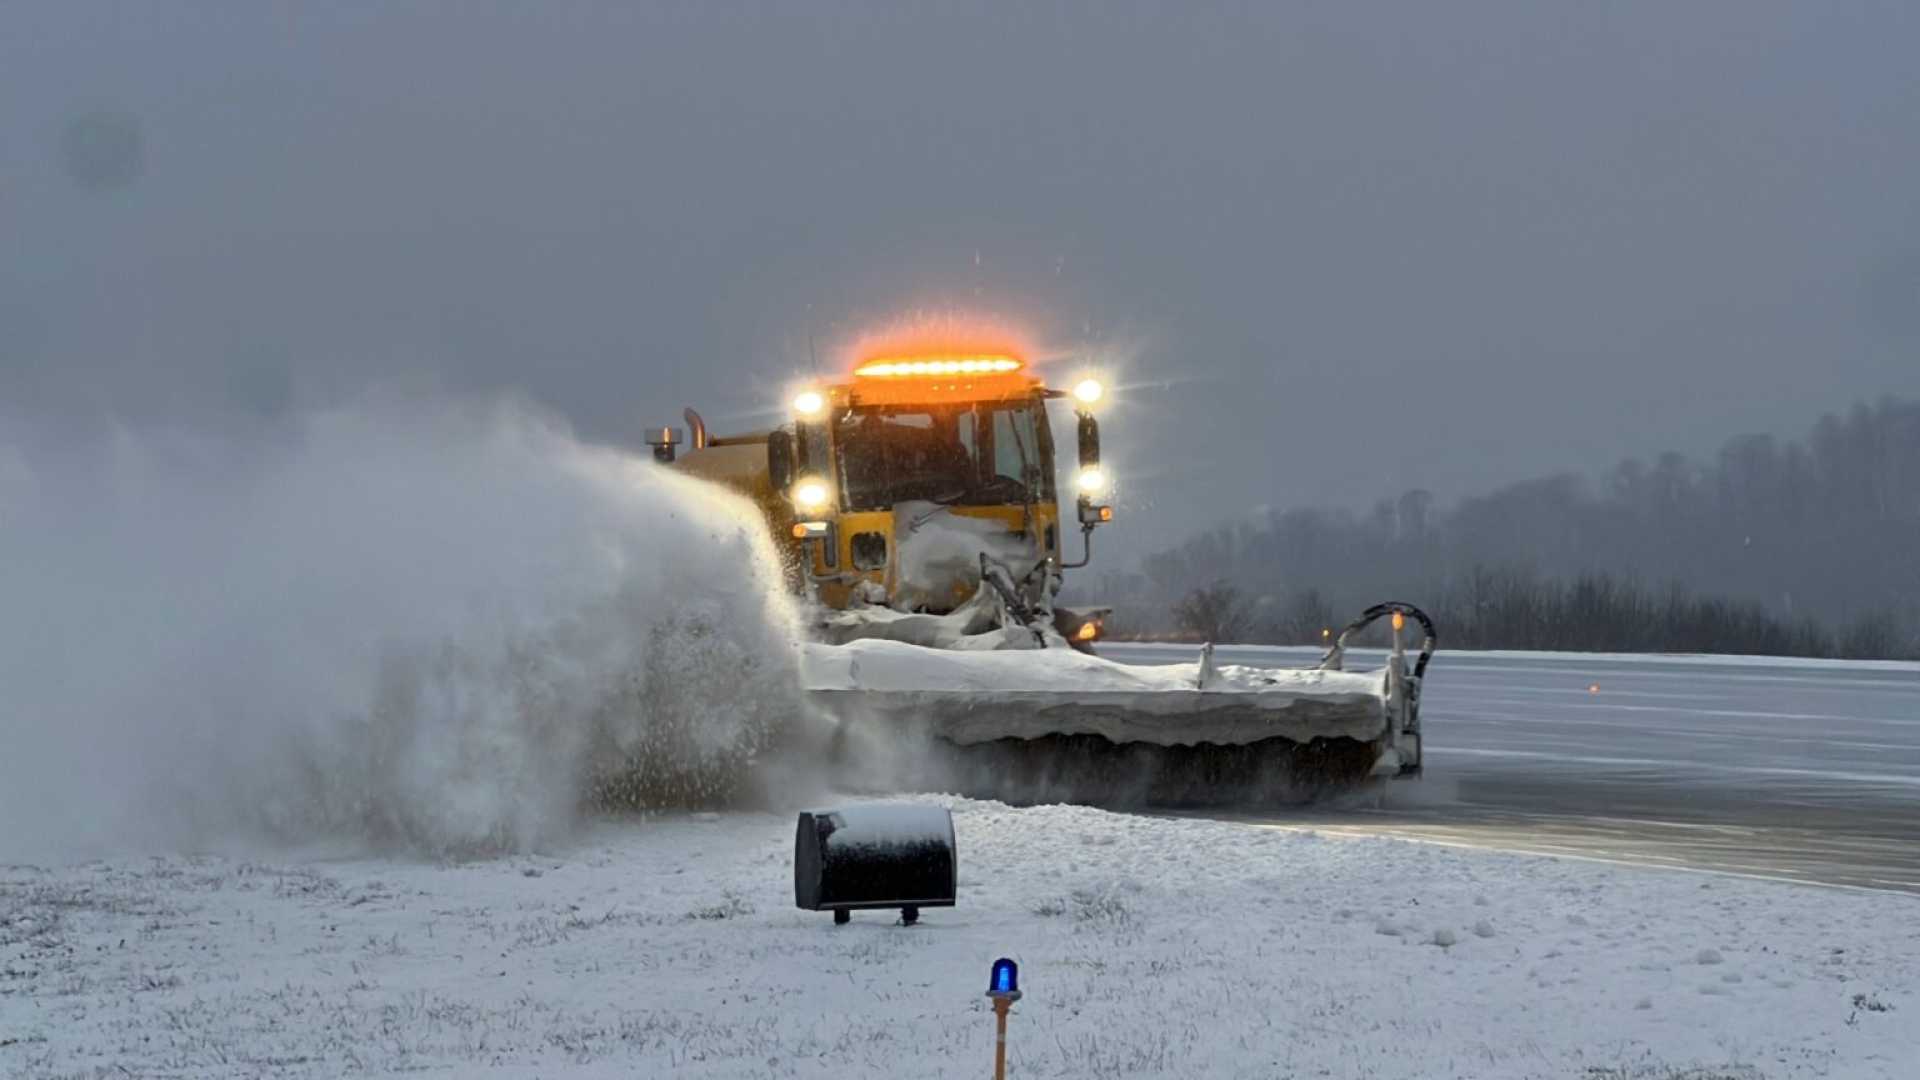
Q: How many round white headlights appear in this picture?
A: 4